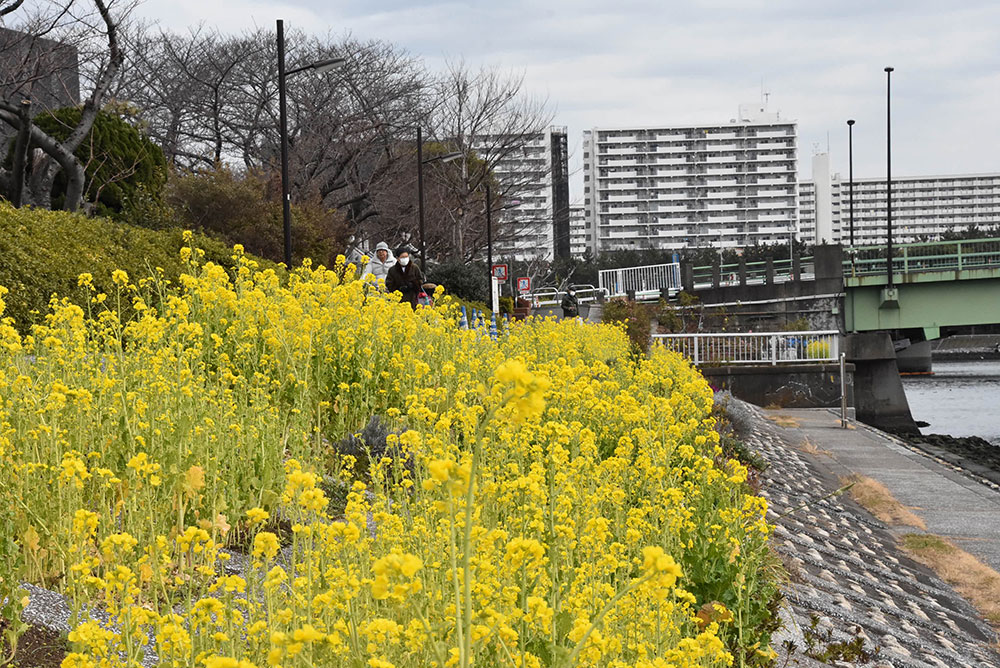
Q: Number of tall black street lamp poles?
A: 5